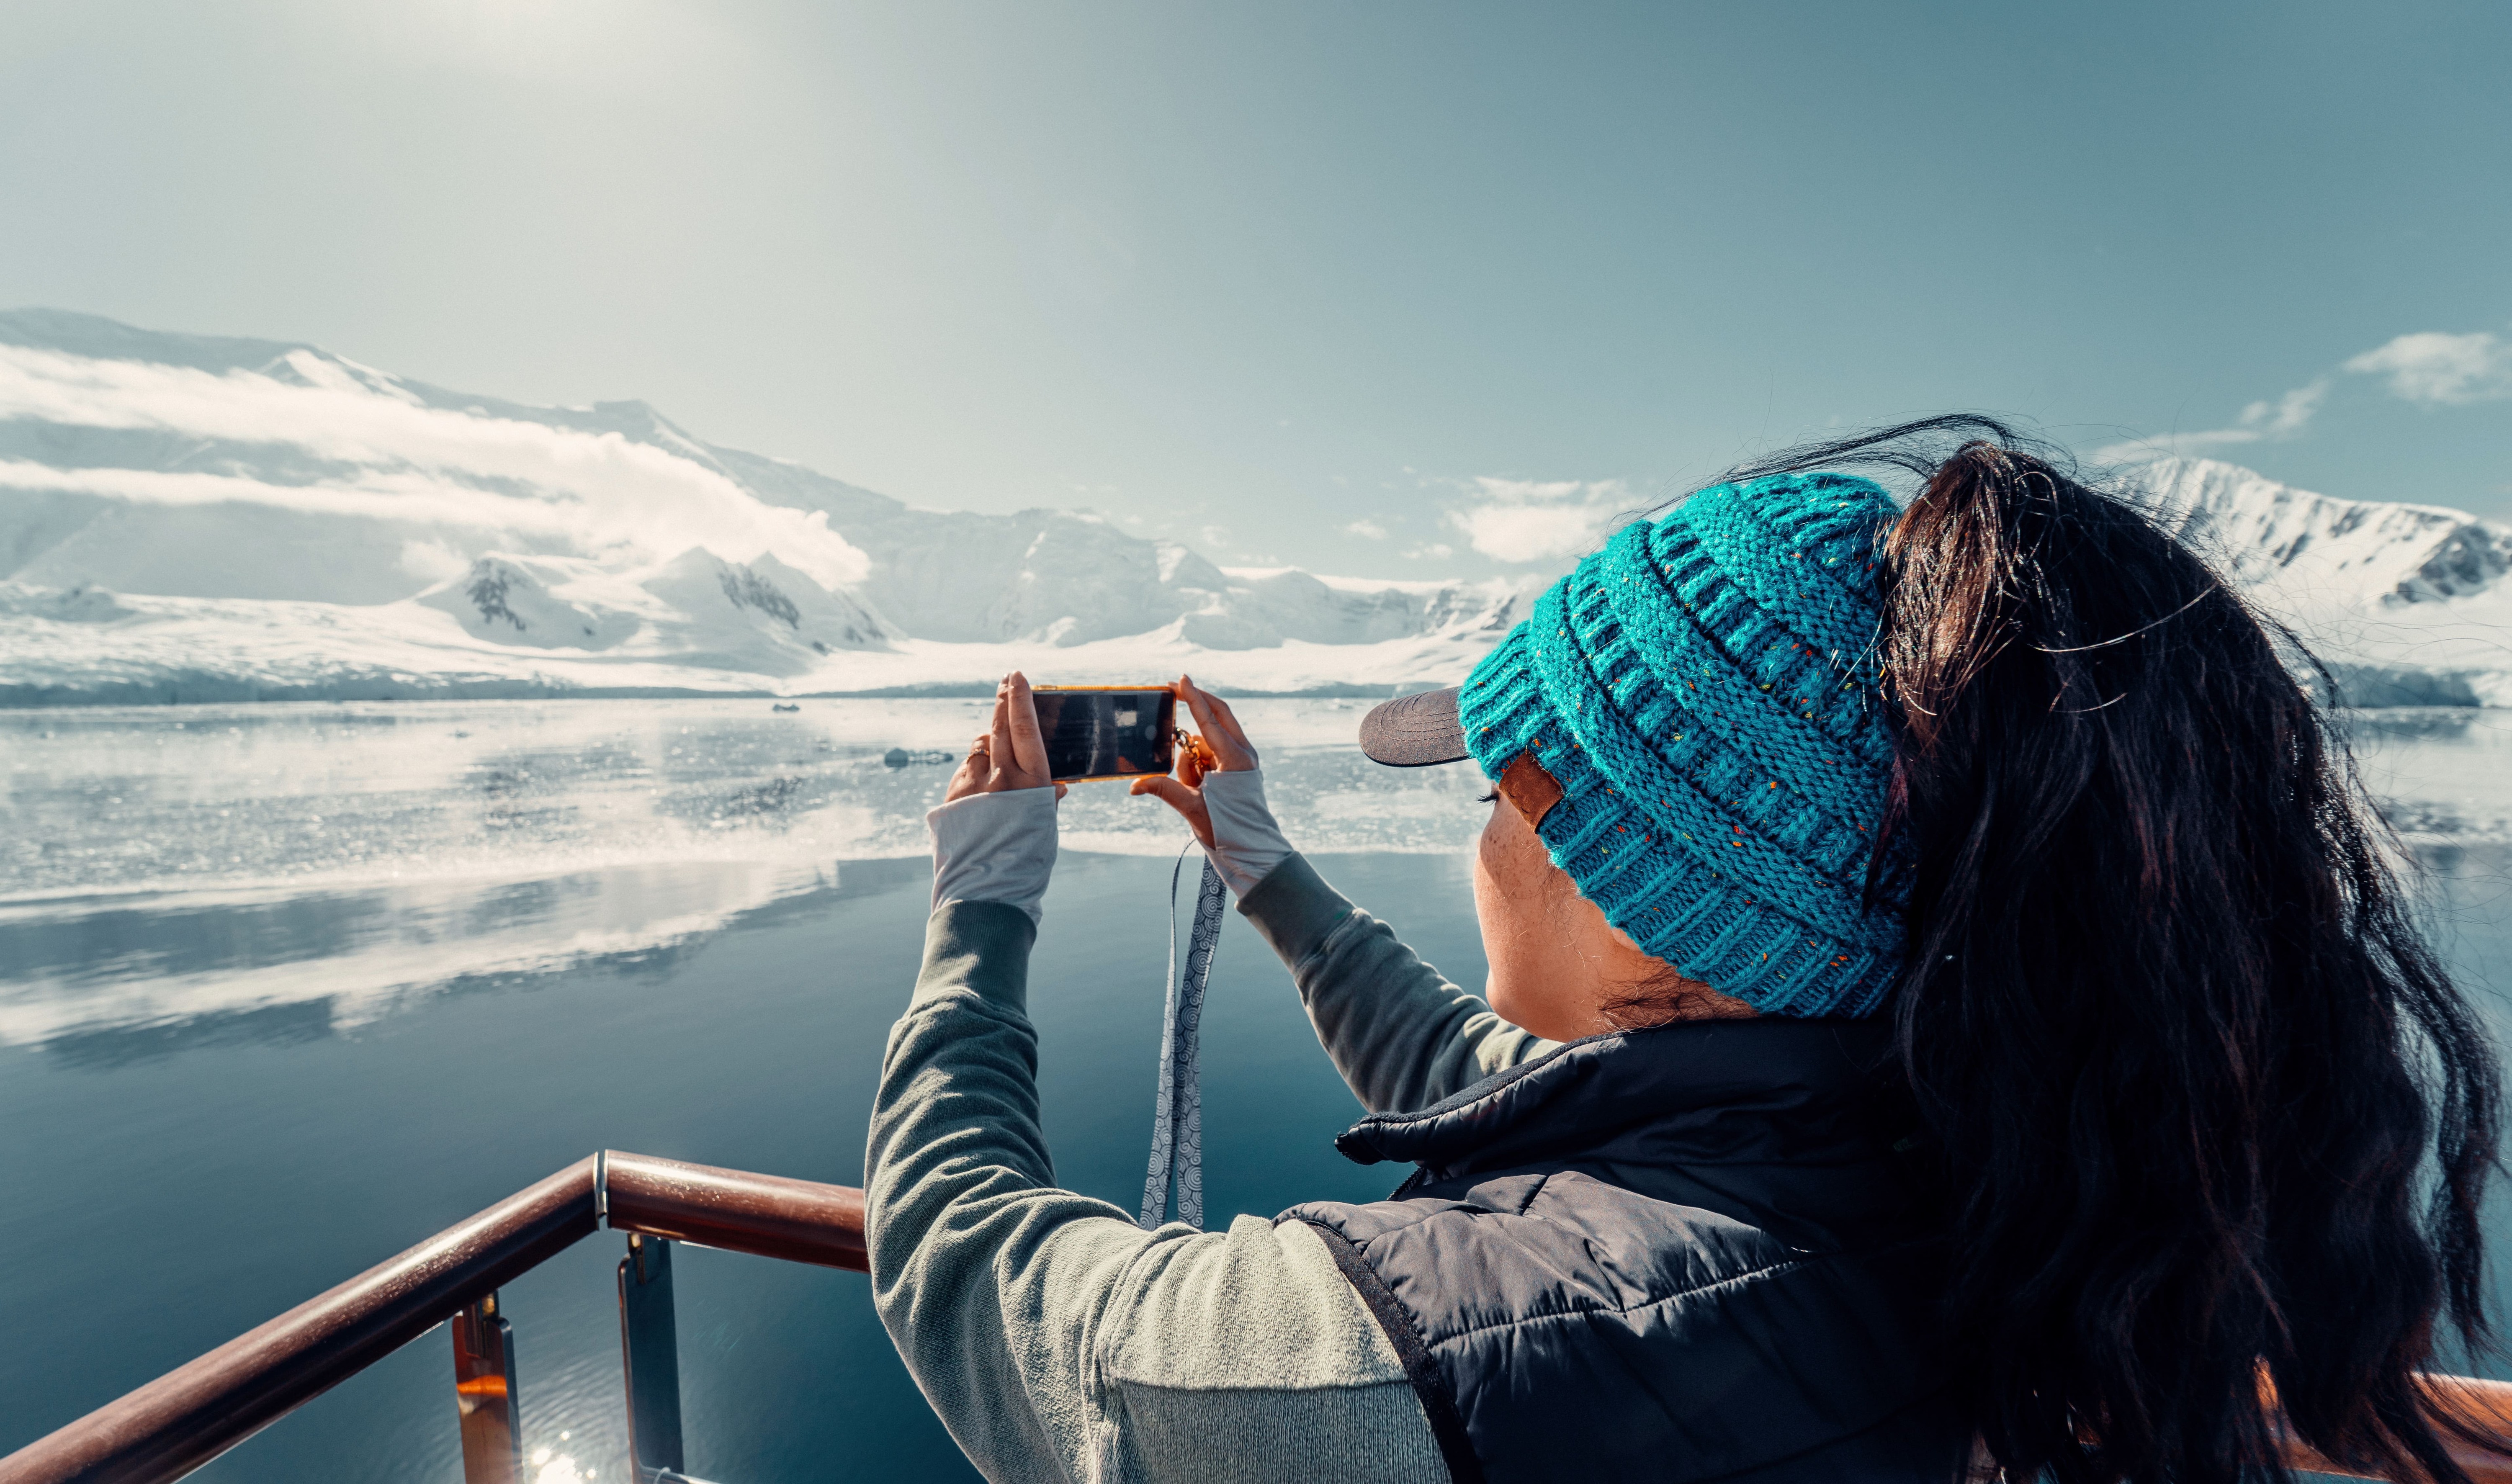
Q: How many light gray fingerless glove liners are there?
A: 2